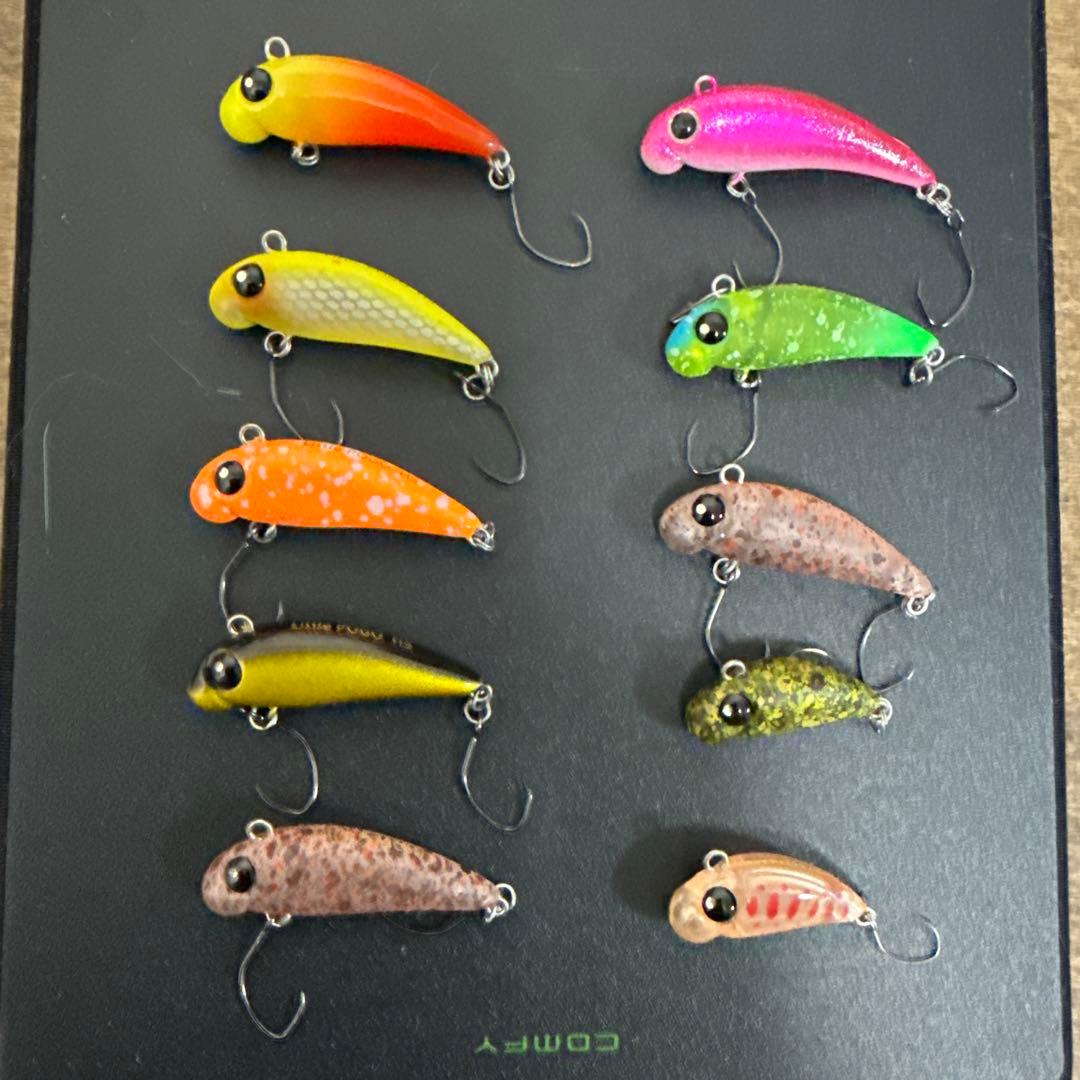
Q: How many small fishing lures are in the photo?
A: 10